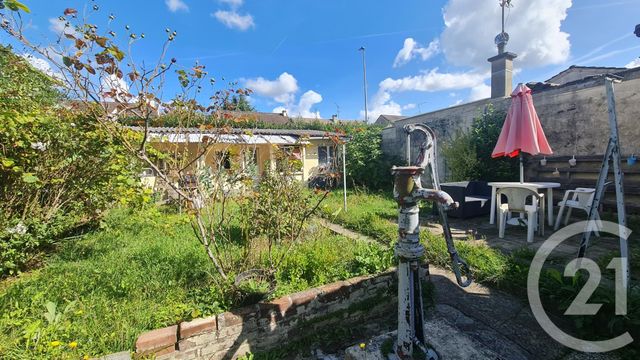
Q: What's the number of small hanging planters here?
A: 4